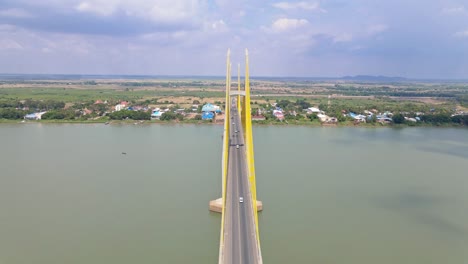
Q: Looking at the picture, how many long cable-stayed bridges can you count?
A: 1